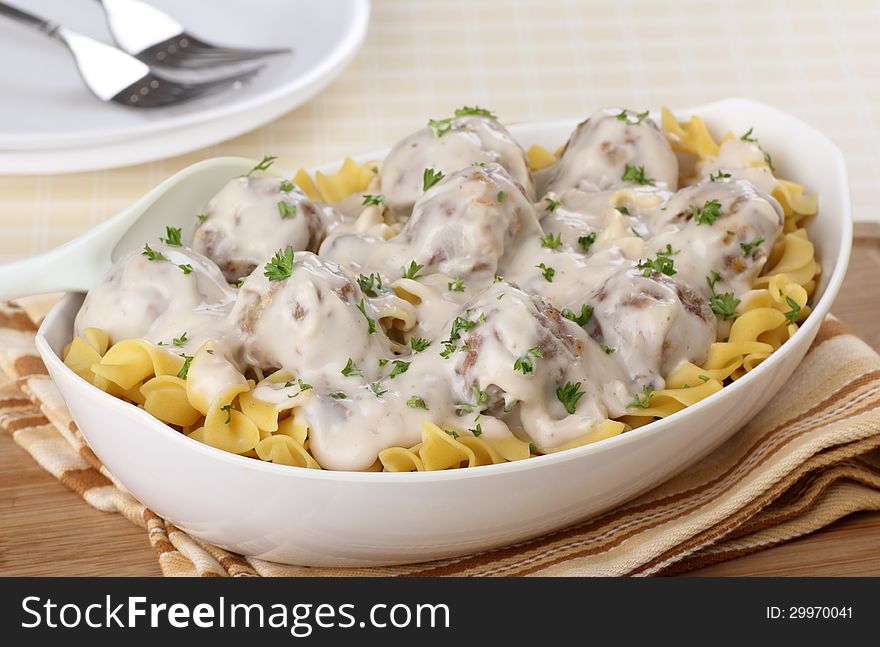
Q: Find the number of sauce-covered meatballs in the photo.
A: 9